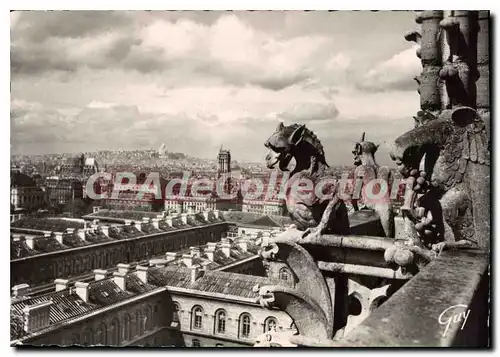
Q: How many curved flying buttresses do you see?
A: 2